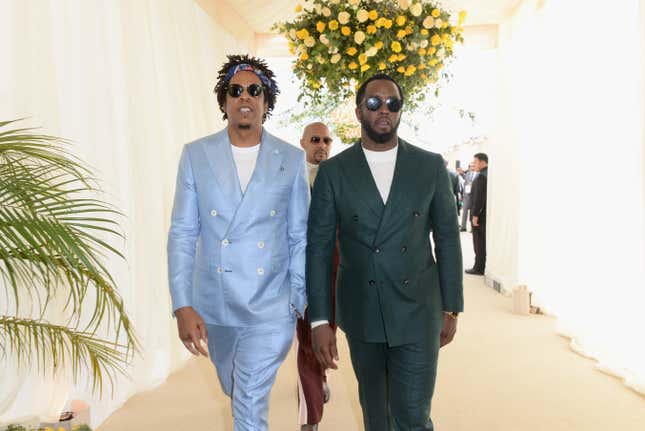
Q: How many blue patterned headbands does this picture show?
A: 1